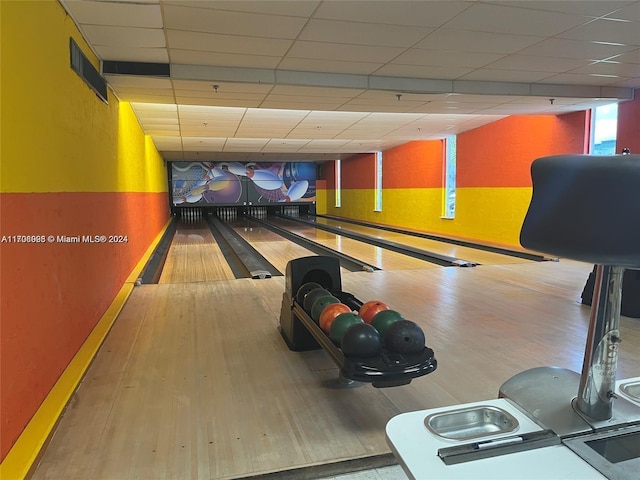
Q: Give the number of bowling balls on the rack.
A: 9